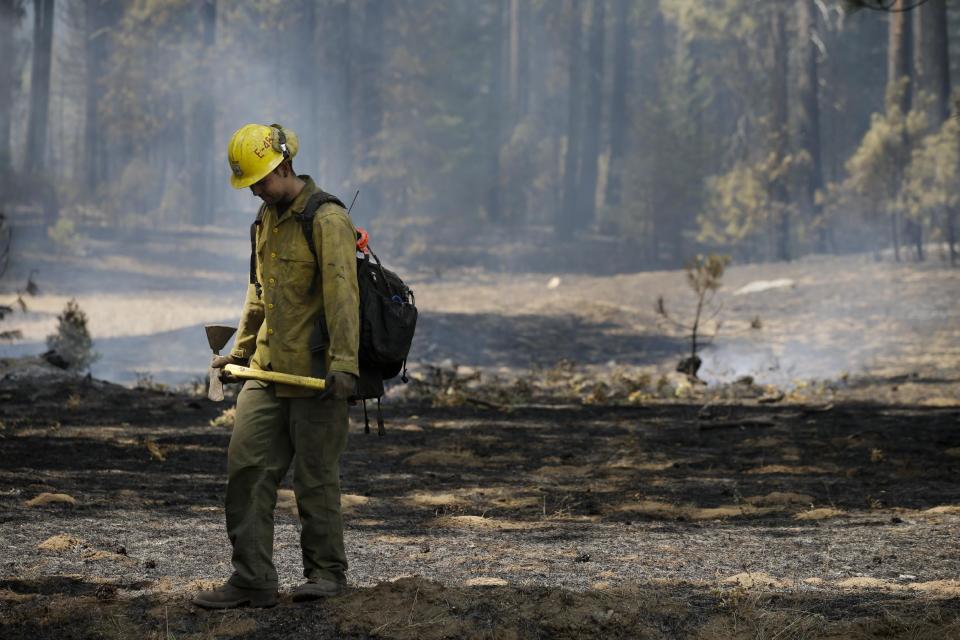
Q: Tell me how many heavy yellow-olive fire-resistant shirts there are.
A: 1